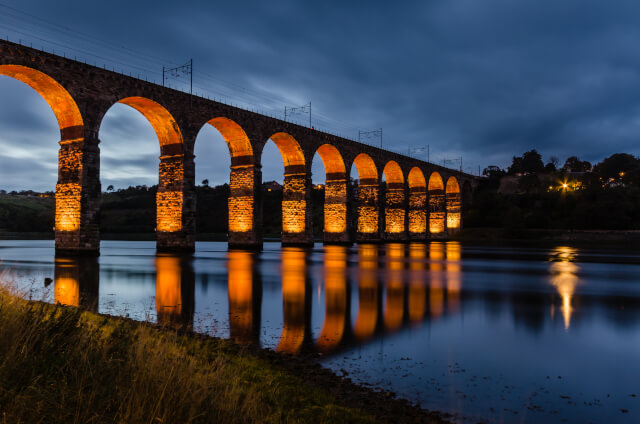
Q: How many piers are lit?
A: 10